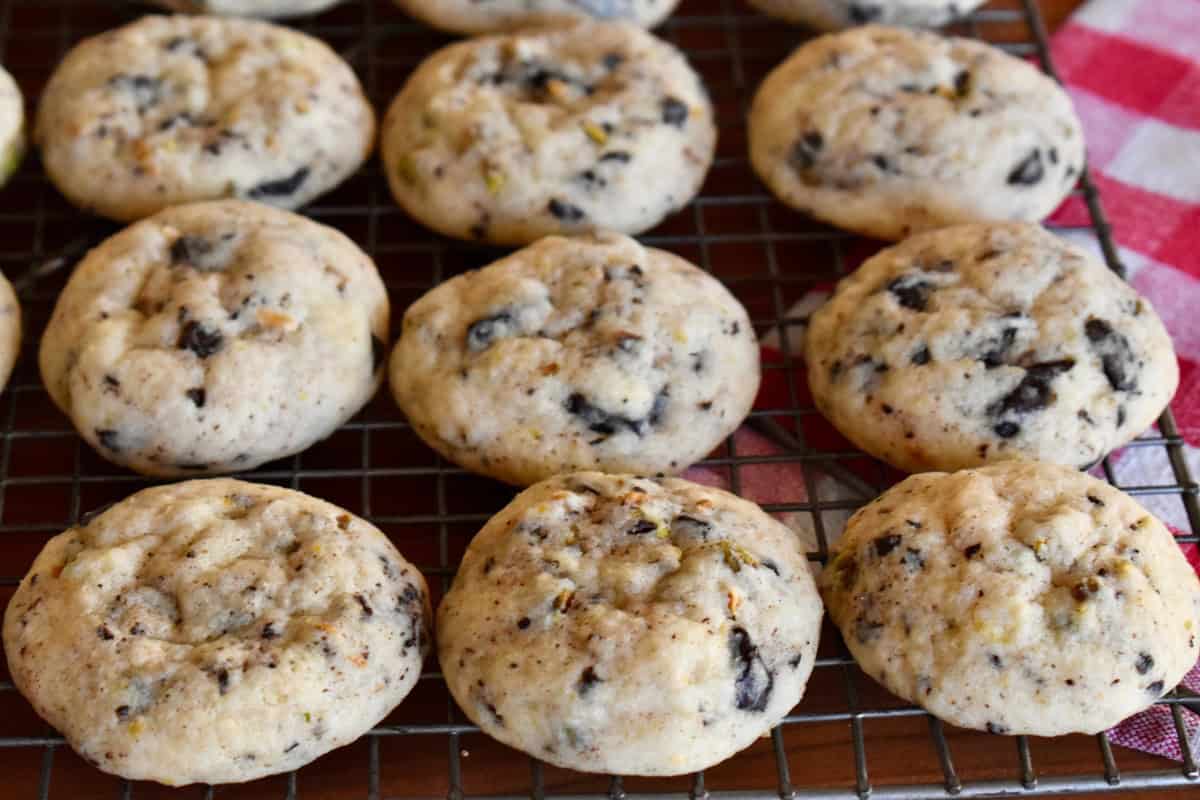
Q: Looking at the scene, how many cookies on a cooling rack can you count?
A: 14